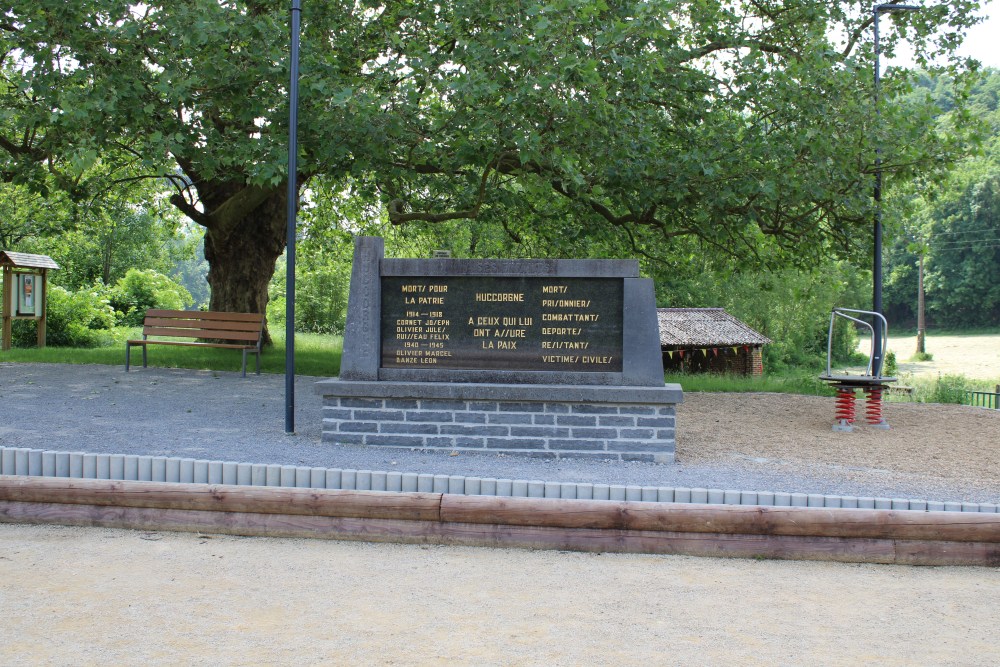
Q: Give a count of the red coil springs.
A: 2